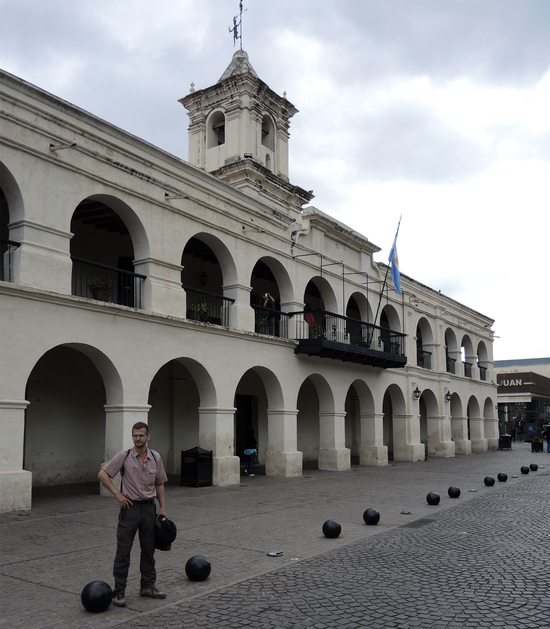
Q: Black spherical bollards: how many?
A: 10